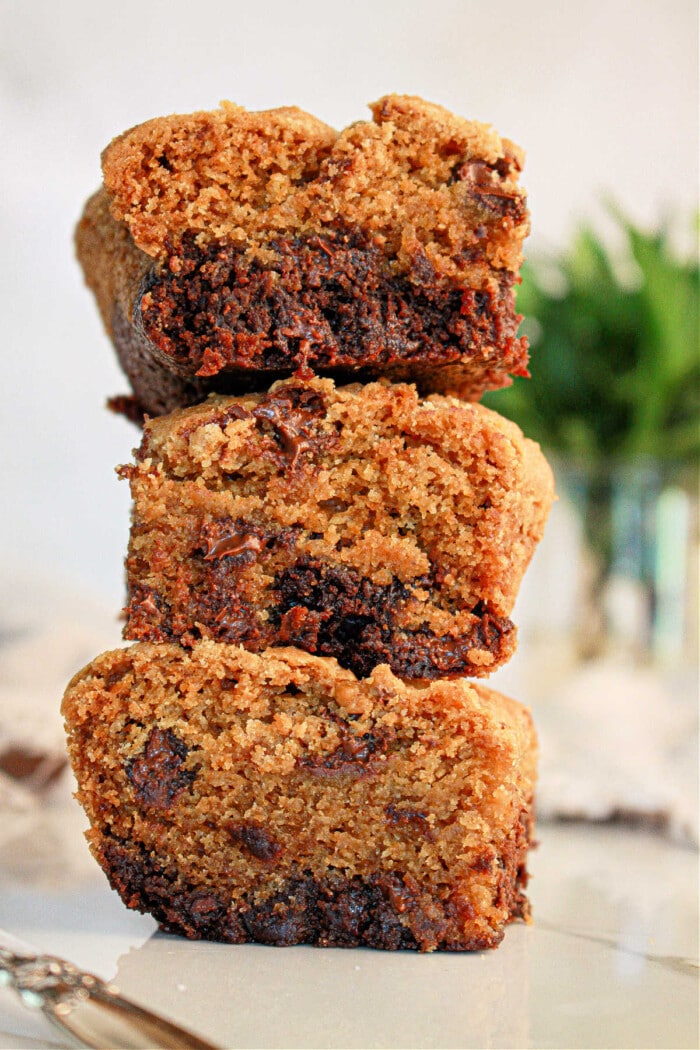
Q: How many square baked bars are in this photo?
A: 3